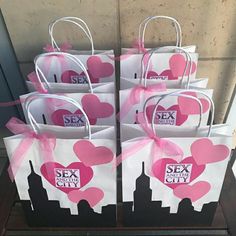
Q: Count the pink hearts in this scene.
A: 14